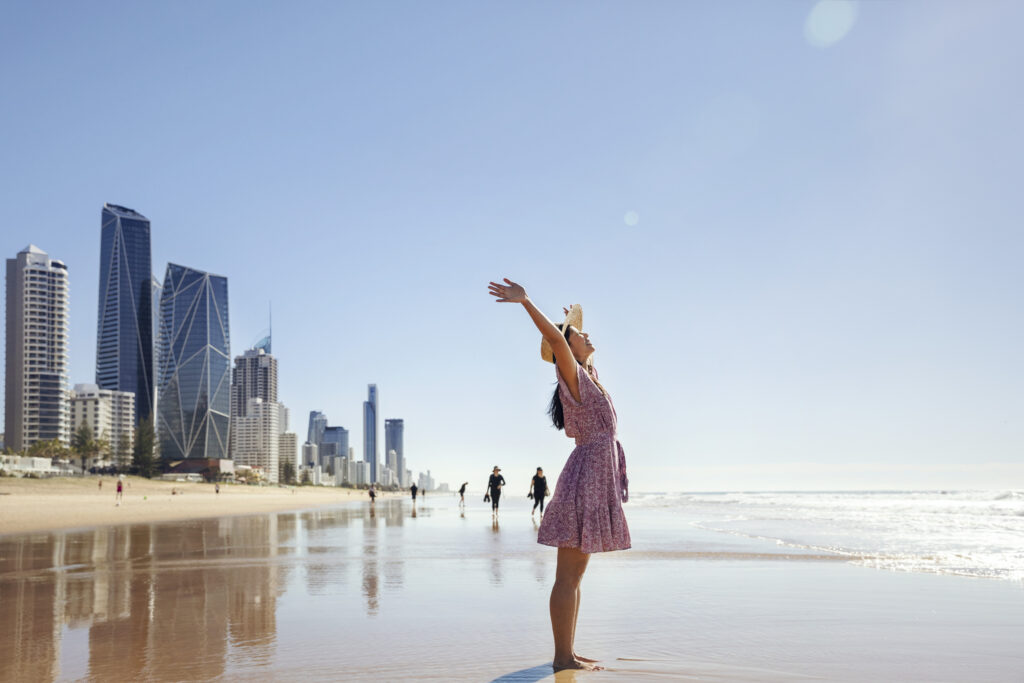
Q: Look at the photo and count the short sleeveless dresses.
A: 1